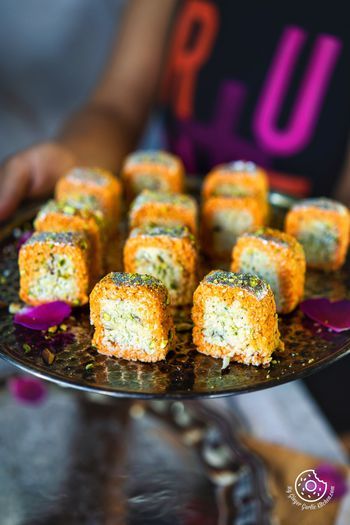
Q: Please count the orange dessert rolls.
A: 12